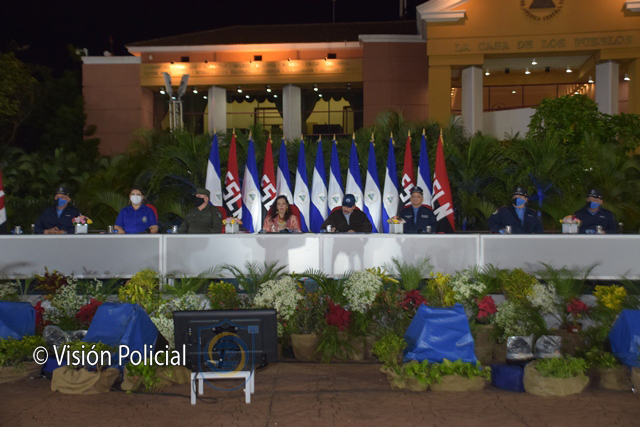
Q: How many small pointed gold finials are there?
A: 14